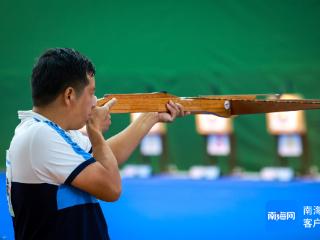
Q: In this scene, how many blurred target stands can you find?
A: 3